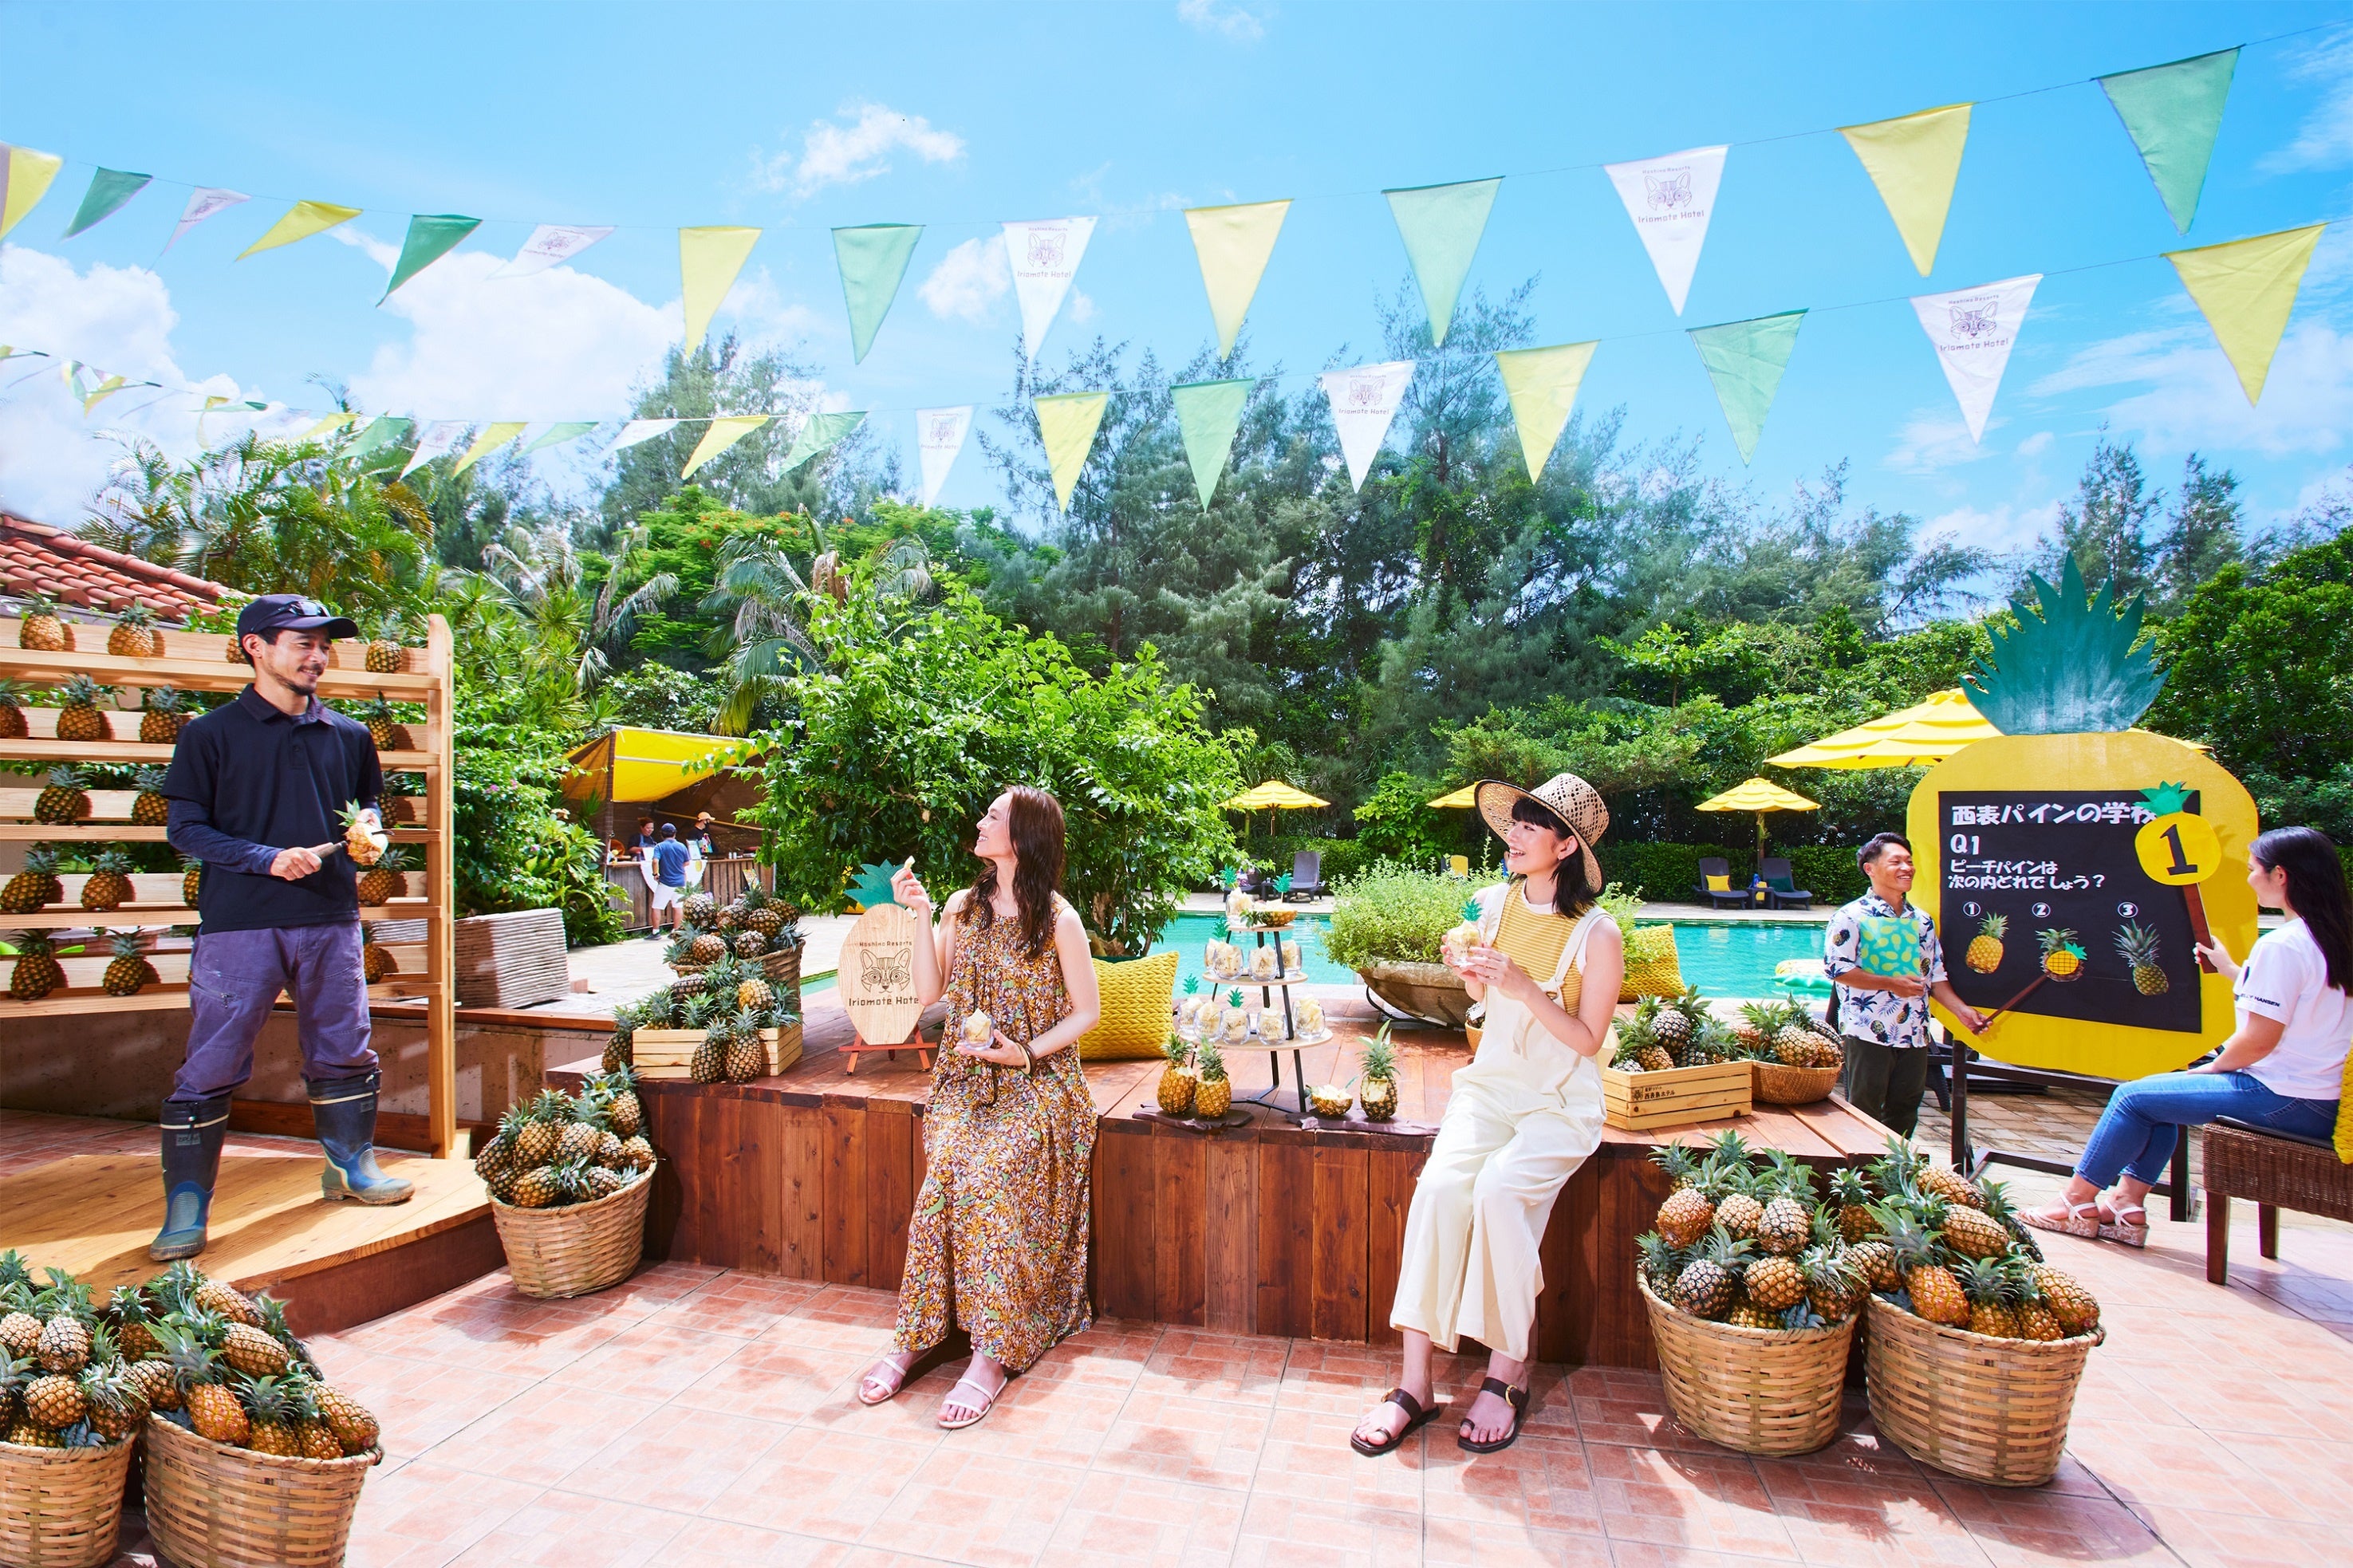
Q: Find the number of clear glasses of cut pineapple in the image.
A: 12